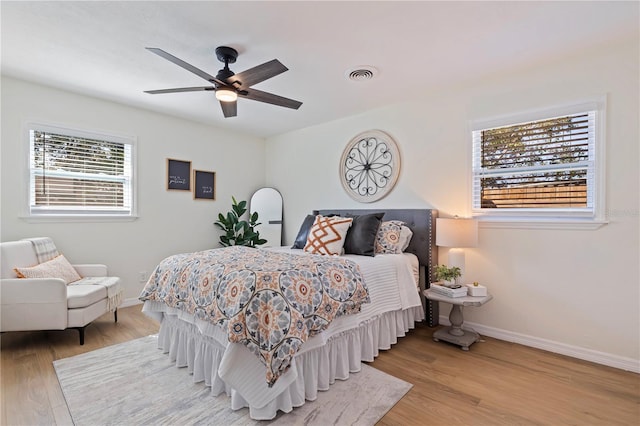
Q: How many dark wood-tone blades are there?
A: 5